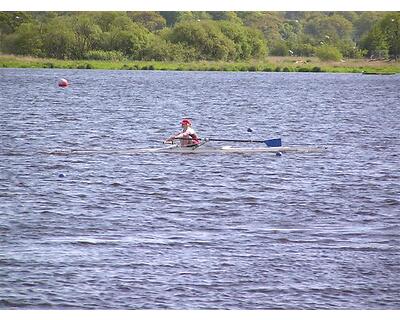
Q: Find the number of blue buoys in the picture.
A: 3